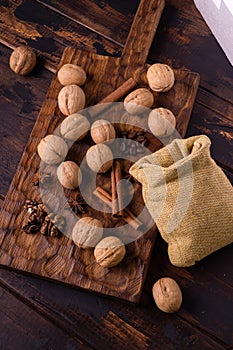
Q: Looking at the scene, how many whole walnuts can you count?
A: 14